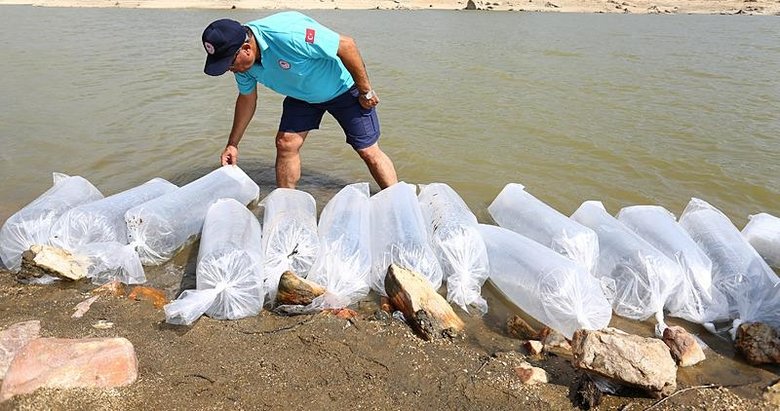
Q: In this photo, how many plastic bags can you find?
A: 14